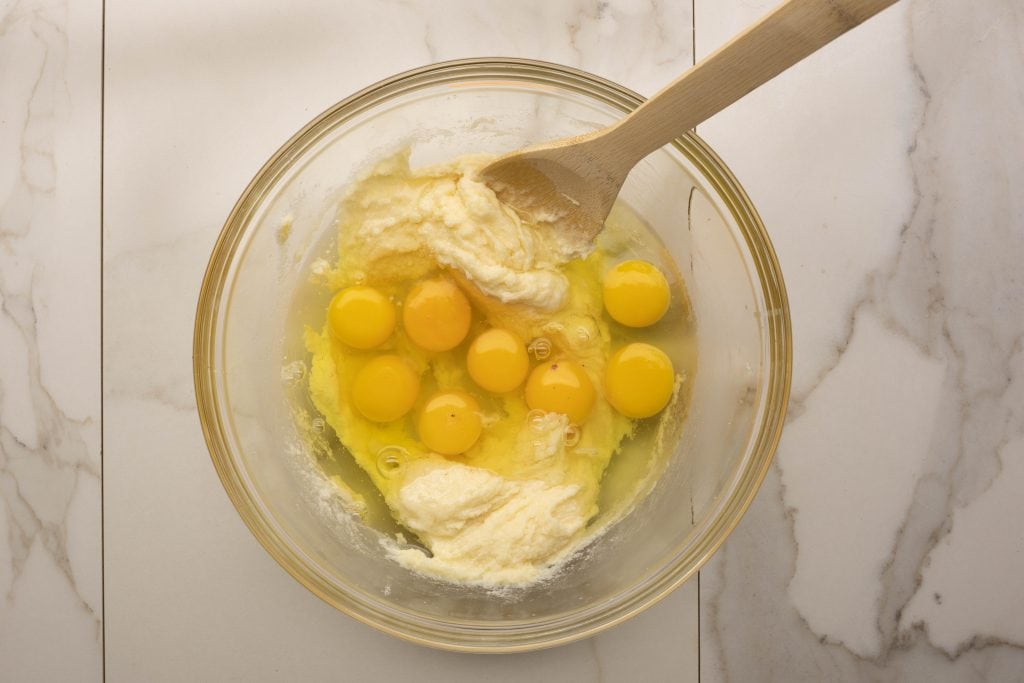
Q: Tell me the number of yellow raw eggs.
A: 8